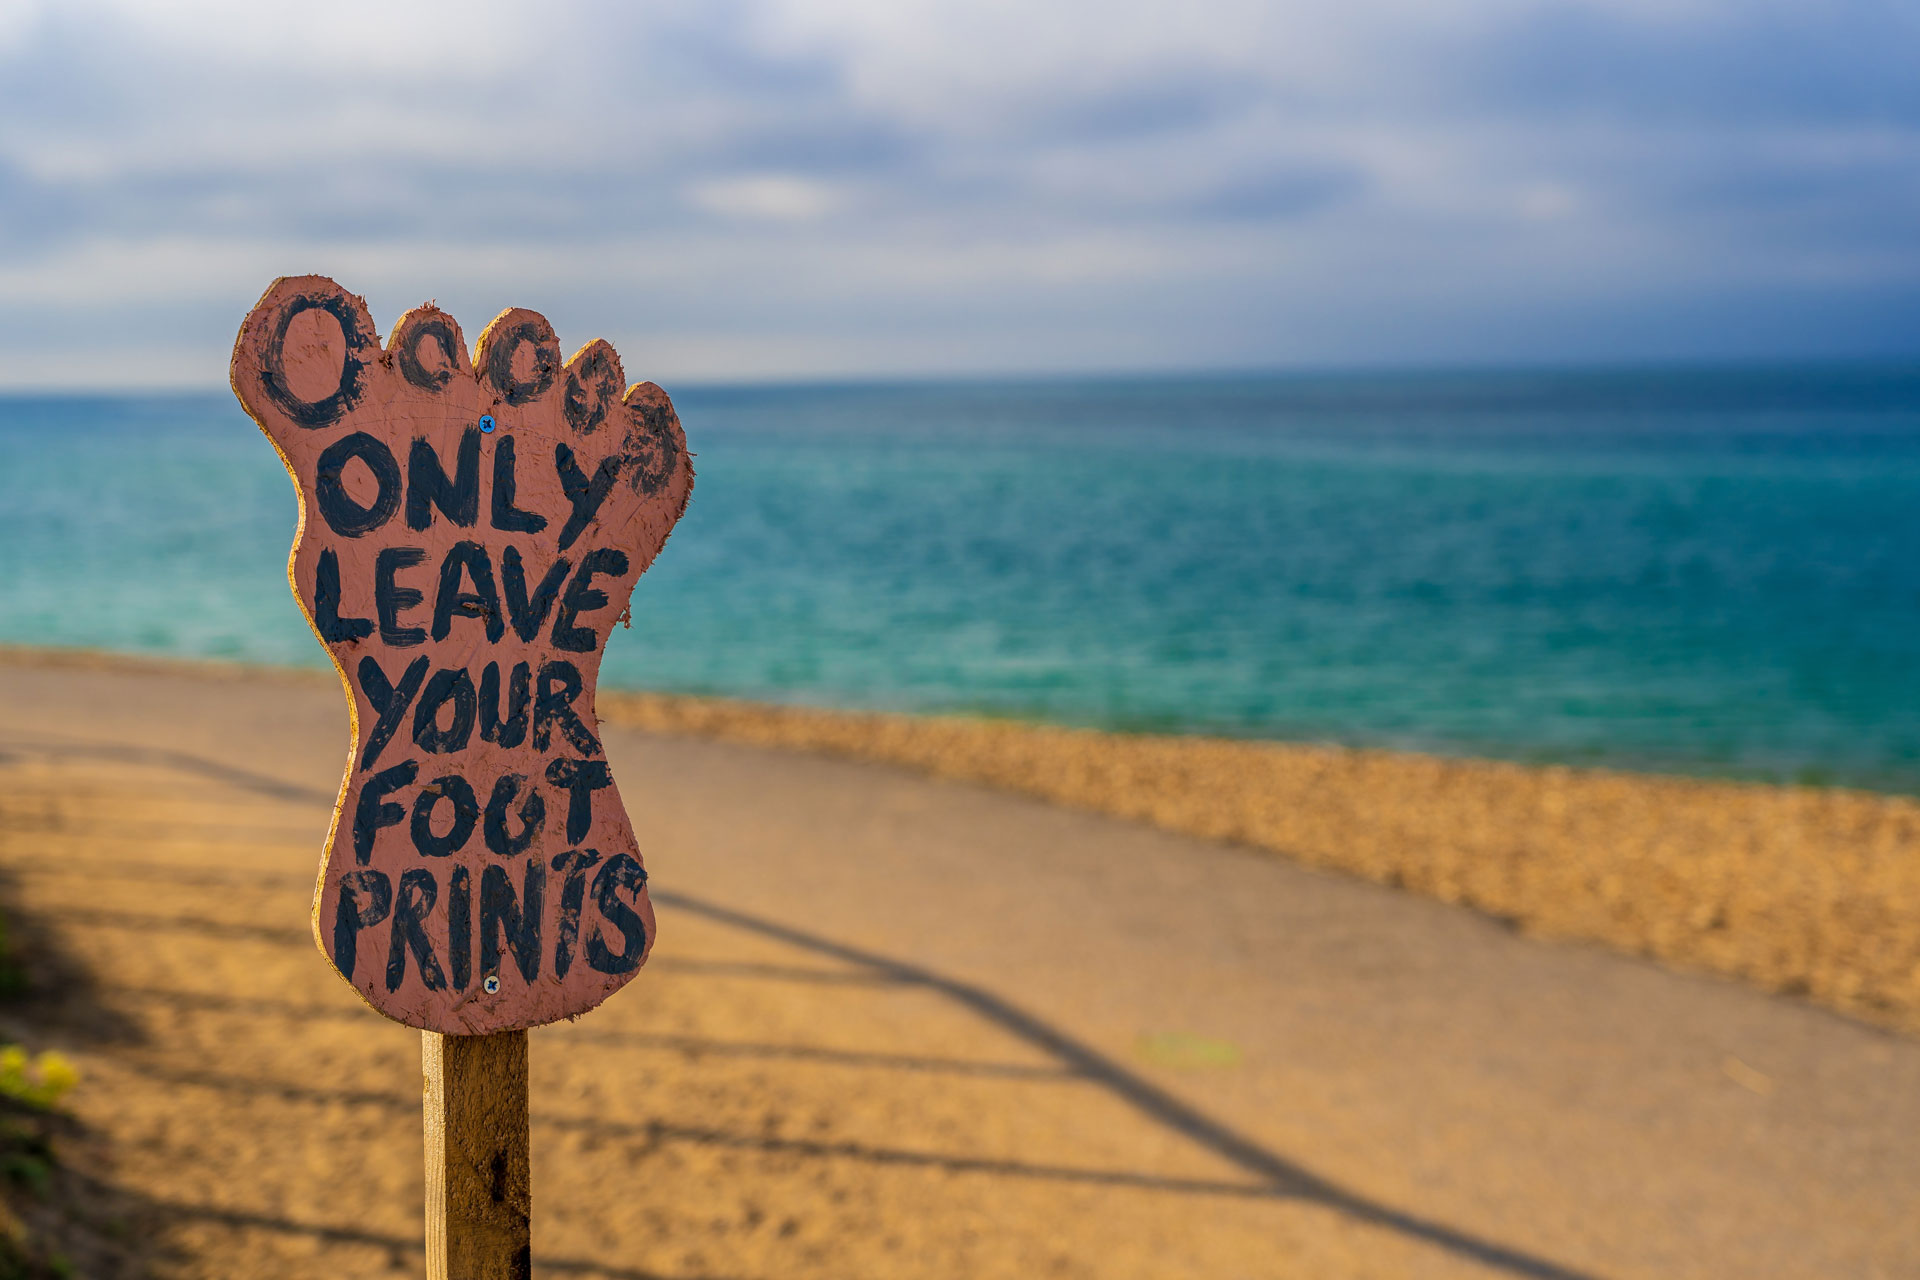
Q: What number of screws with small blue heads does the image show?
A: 1